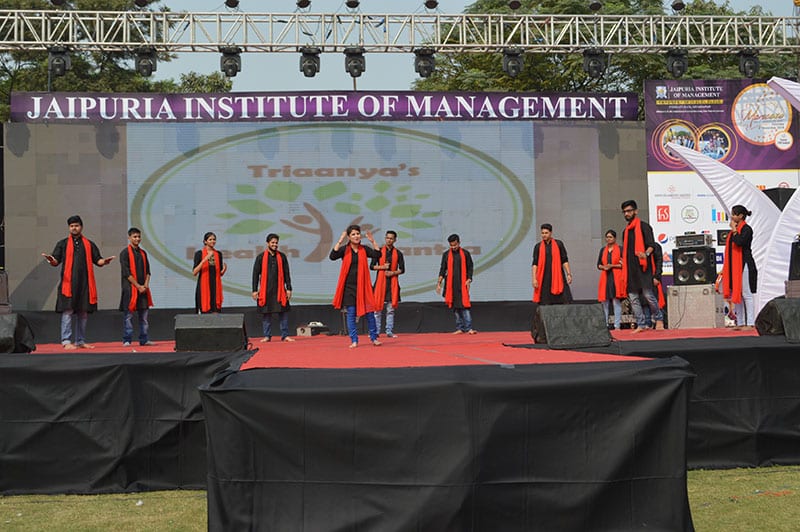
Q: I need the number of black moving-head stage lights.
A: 10